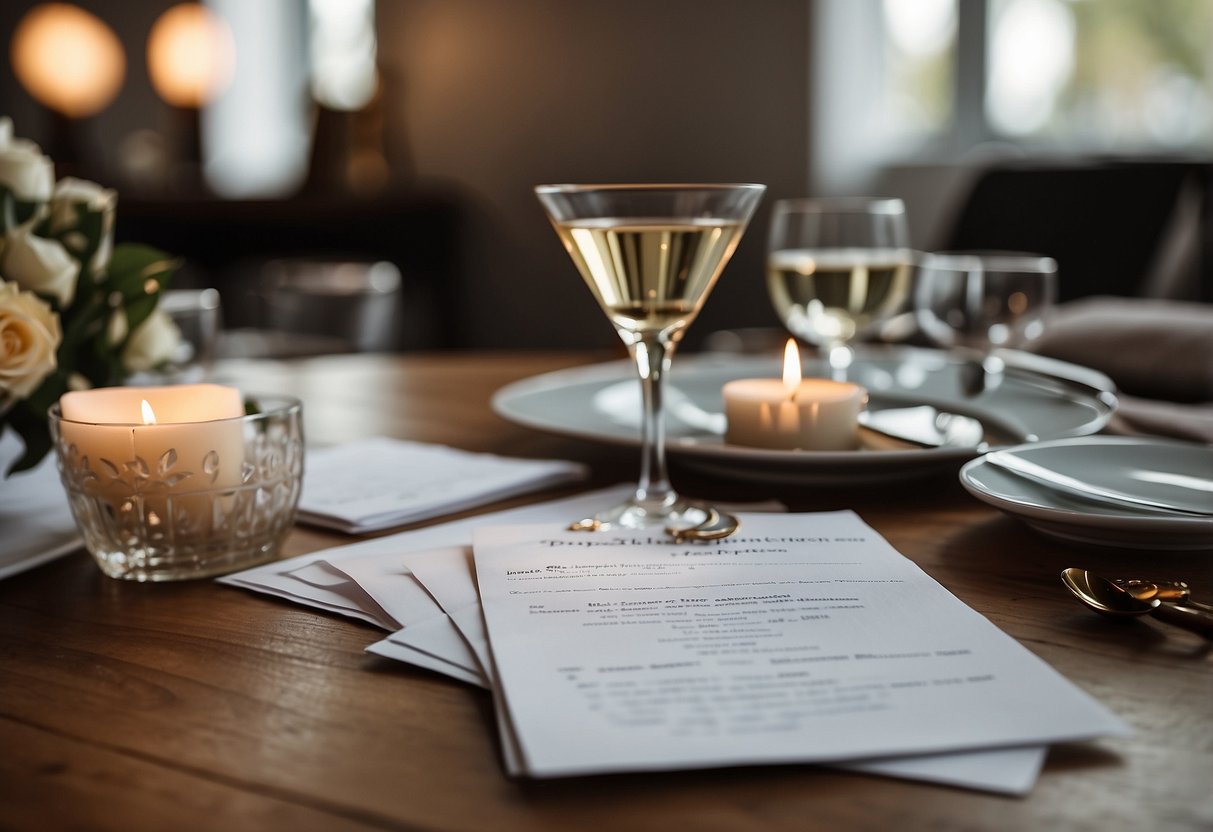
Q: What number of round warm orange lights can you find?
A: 2